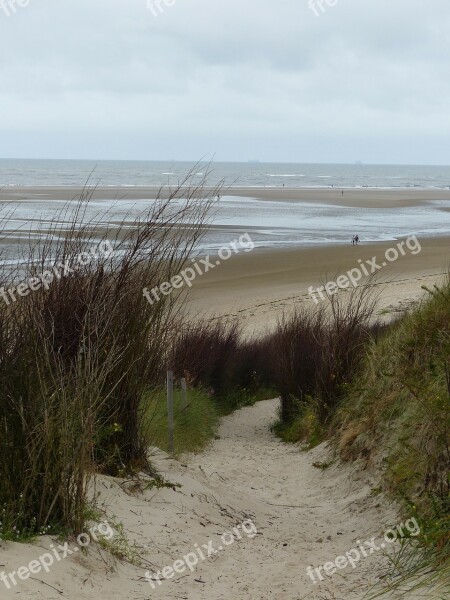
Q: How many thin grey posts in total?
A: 2